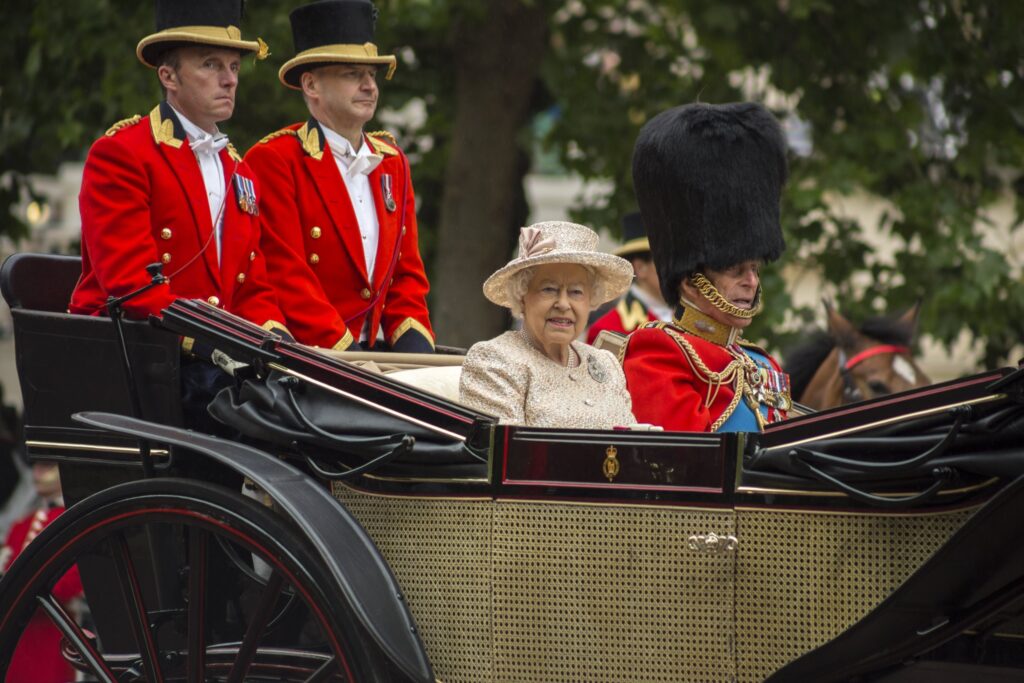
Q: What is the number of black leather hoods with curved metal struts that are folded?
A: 2